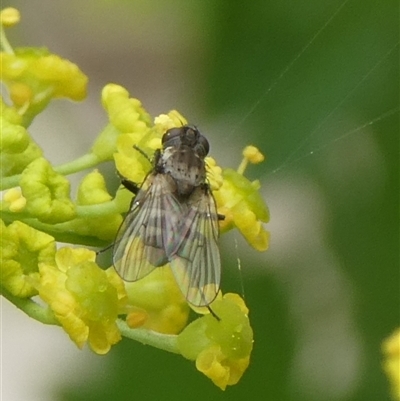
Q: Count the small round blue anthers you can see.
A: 0